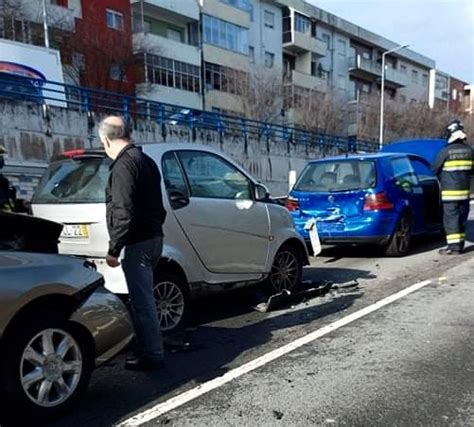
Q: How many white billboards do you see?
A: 1